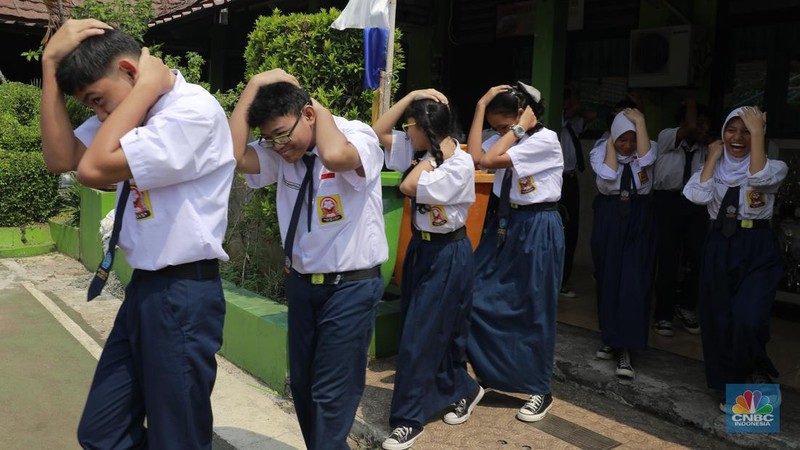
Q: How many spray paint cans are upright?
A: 0